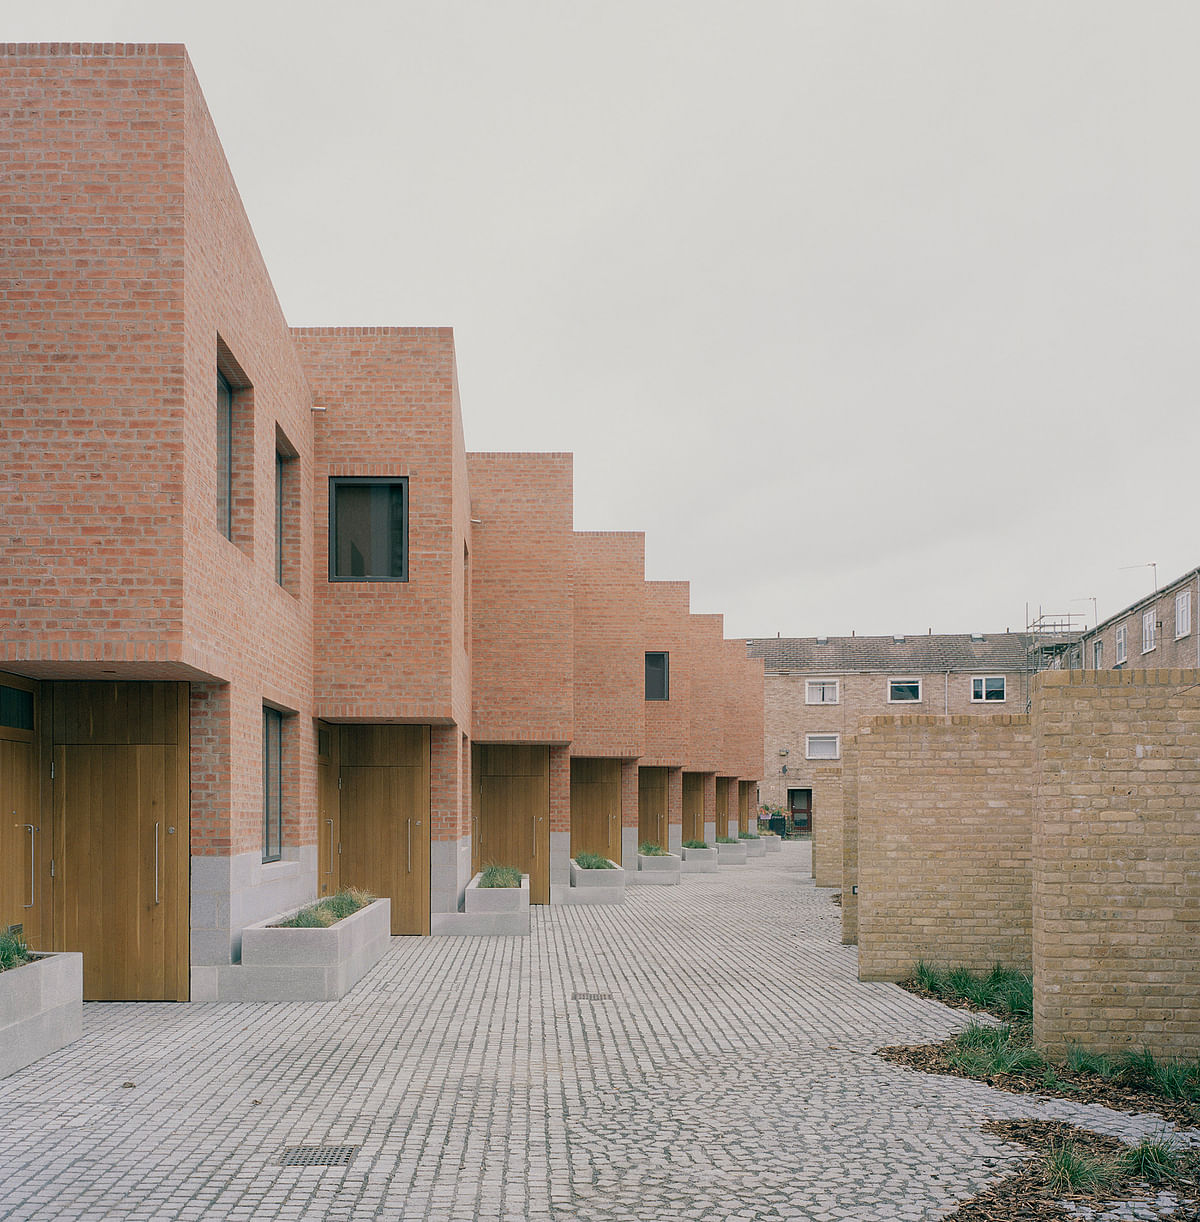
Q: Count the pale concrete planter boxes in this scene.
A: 9